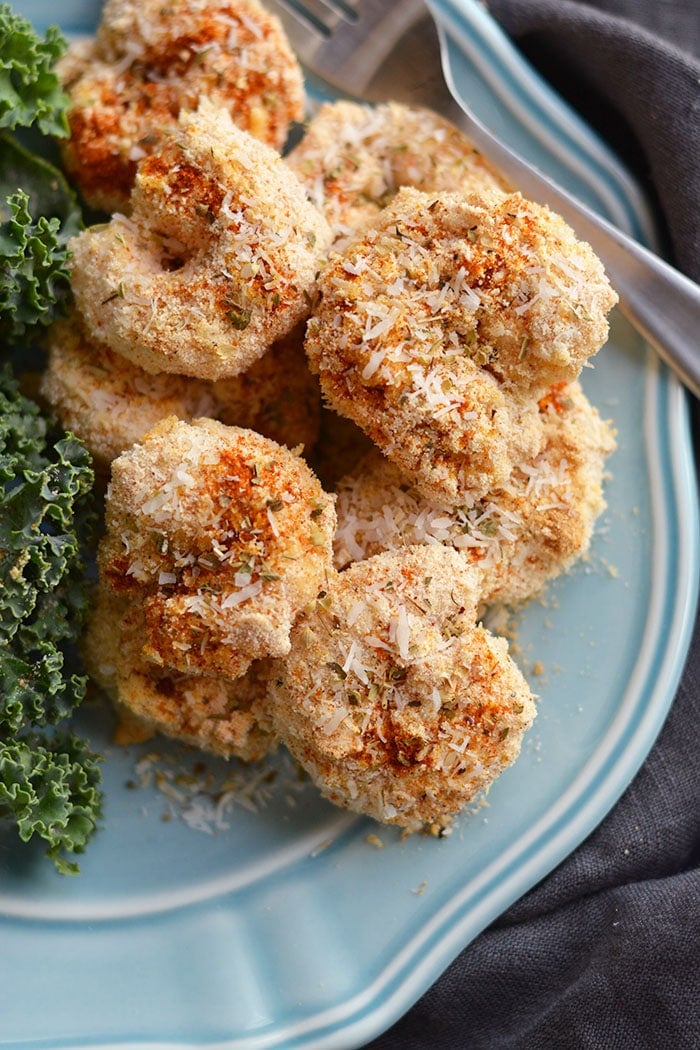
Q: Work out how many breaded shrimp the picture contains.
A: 9